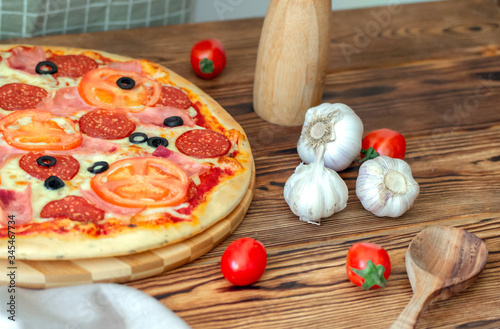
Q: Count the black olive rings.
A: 8